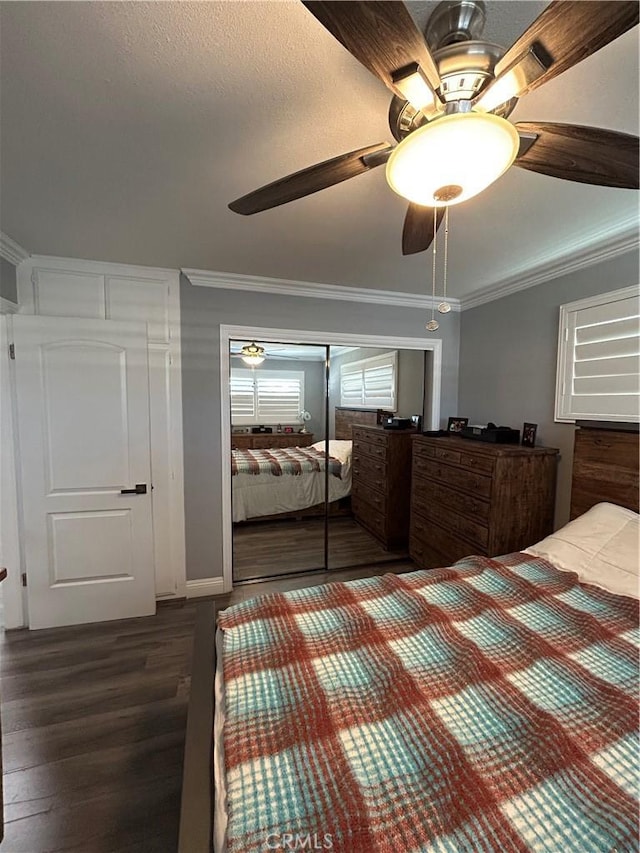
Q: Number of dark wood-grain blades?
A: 5